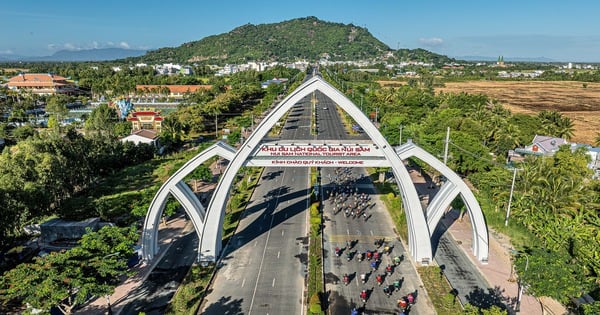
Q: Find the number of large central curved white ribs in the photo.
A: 2